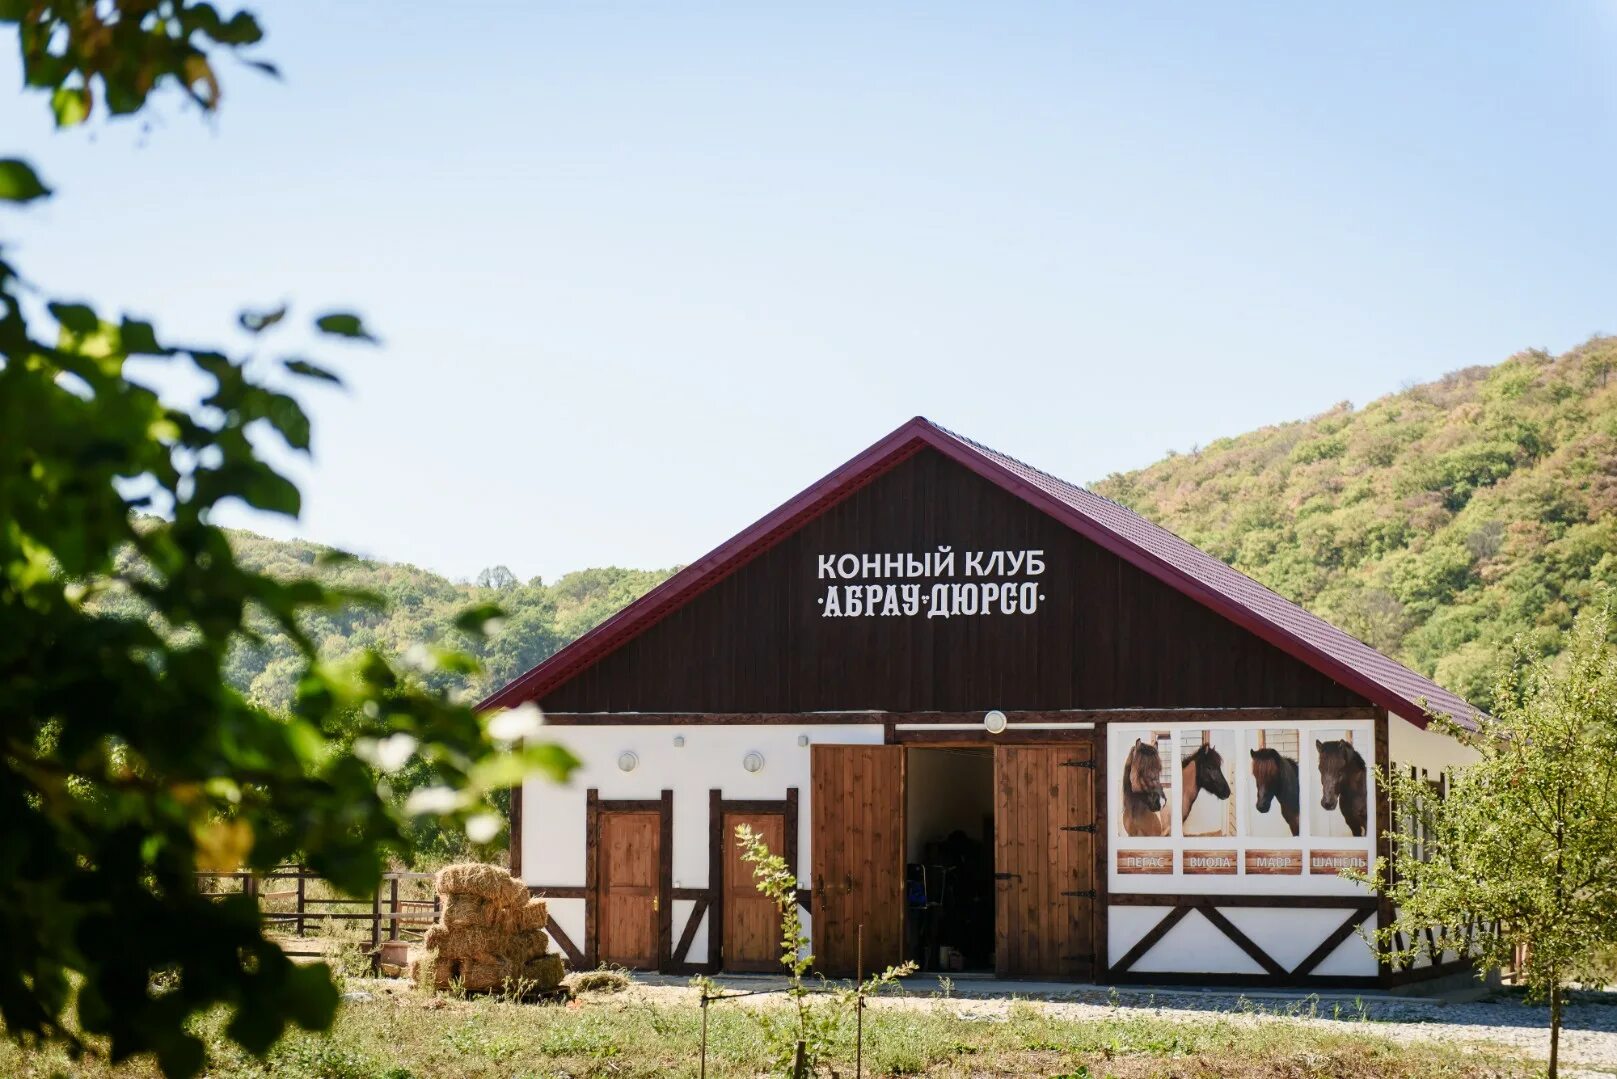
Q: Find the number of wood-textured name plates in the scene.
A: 4